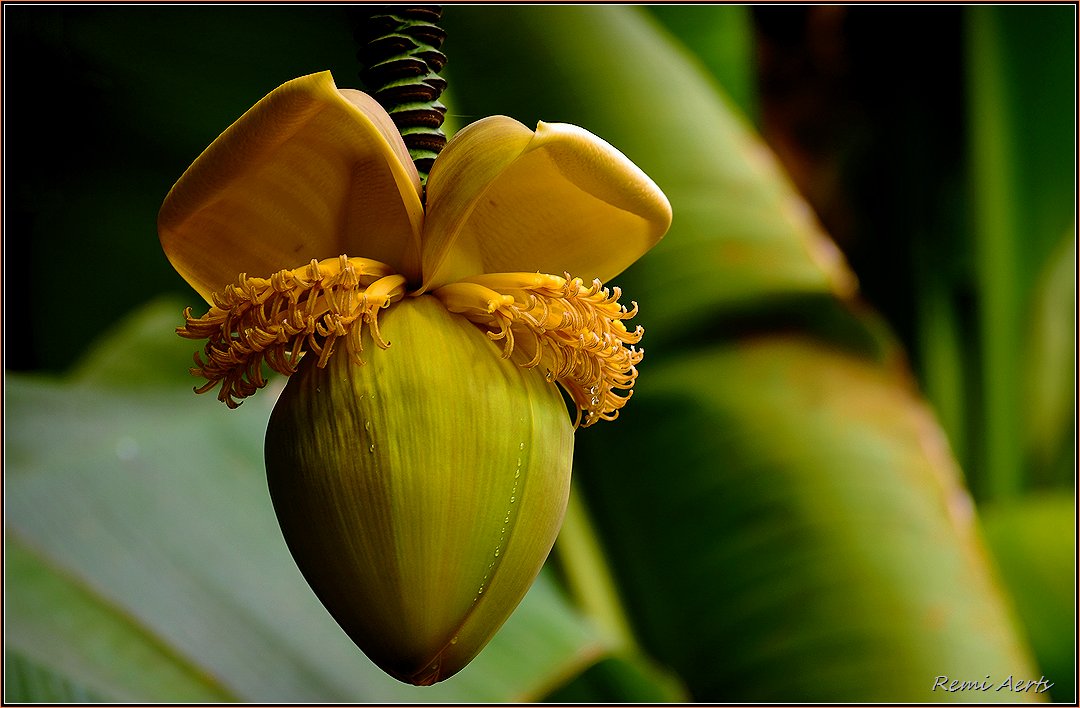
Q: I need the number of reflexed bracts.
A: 2